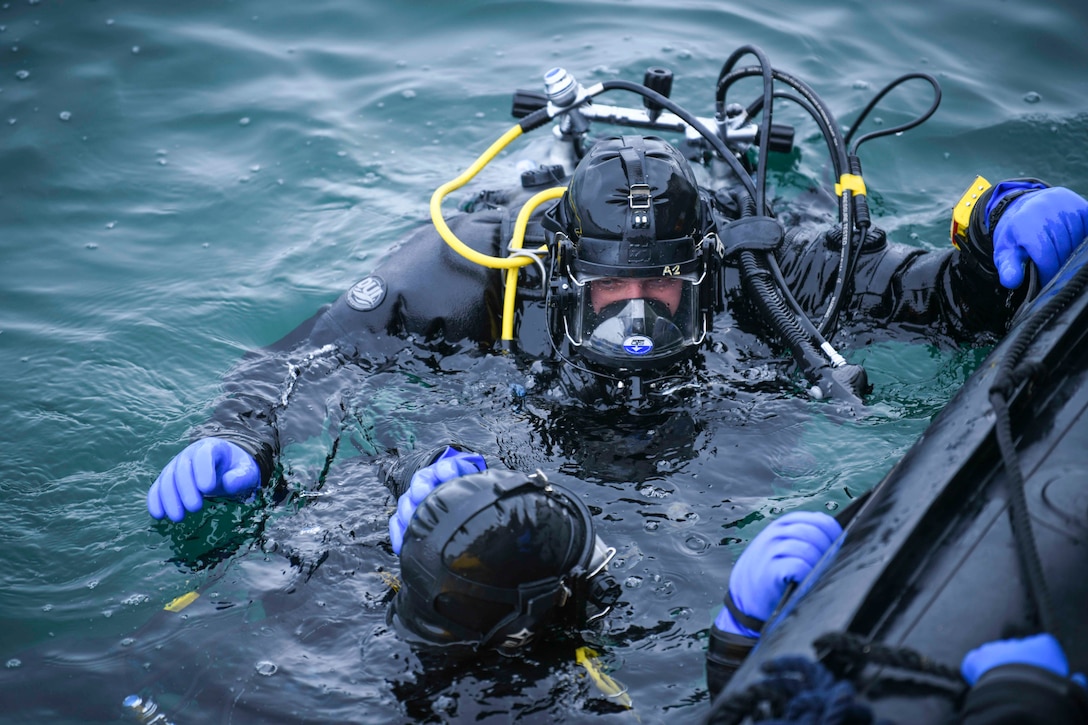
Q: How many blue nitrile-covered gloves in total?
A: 5